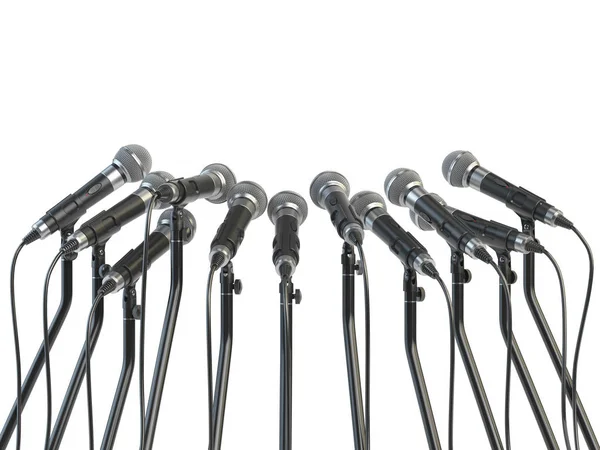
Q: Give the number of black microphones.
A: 11